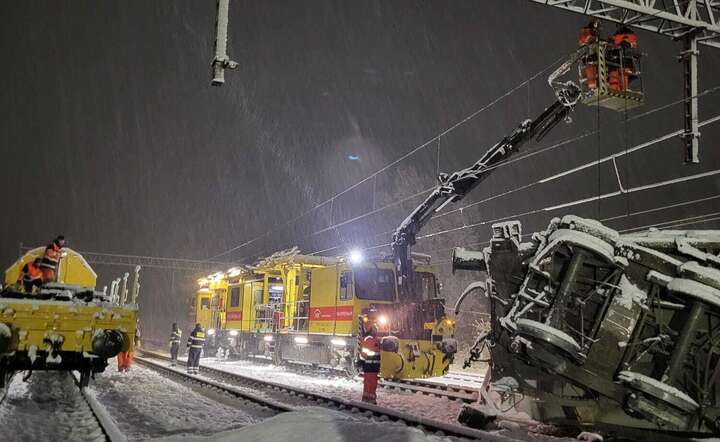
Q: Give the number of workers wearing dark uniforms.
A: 2